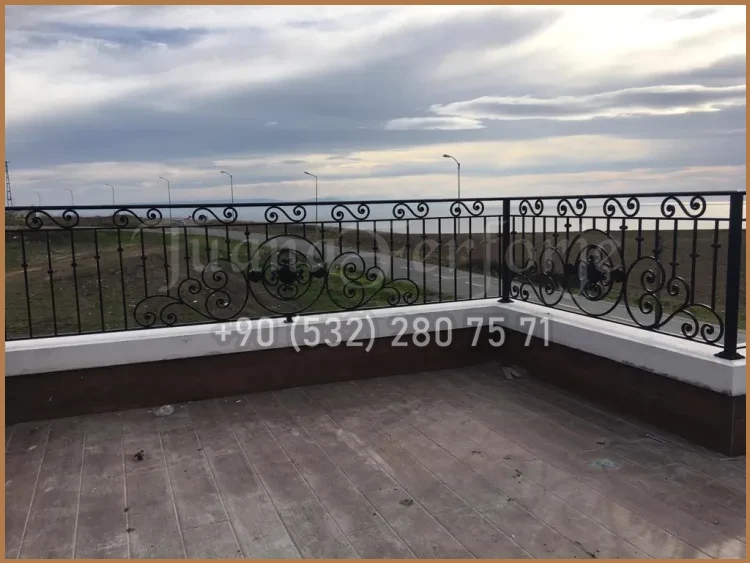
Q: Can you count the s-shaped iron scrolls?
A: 11